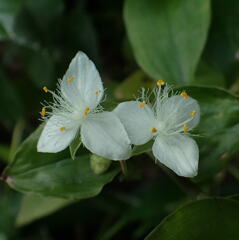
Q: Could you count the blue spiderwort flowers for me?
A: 0